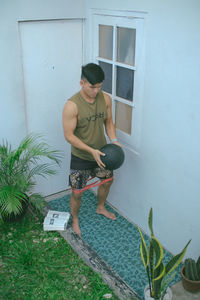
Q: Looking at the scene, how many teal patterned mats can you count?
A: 1